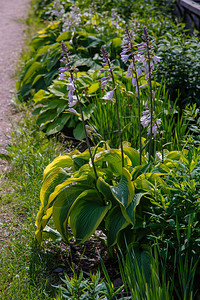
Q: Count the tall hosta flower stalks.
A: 4